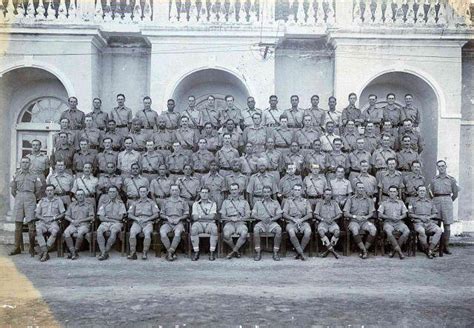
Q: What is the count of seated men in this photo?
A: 13